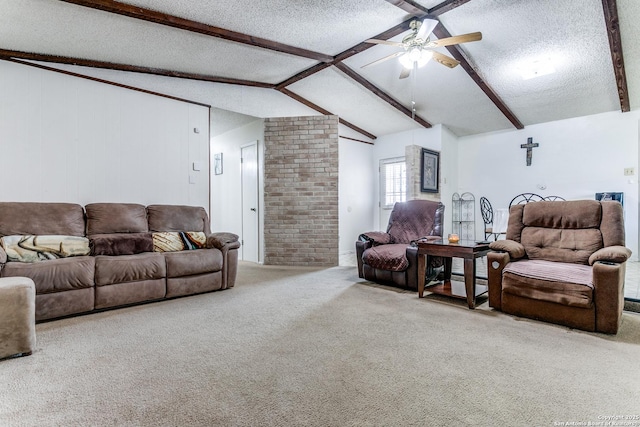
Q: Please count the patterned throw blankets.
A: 2